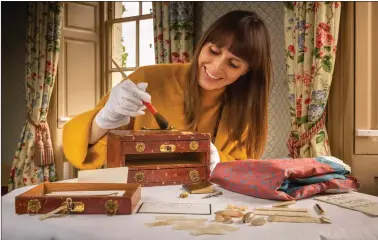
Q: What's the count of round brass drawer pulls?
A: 6